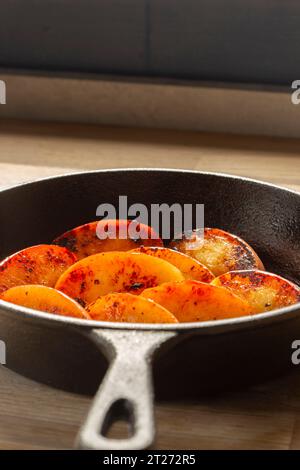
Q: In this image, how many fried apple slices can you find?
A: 9